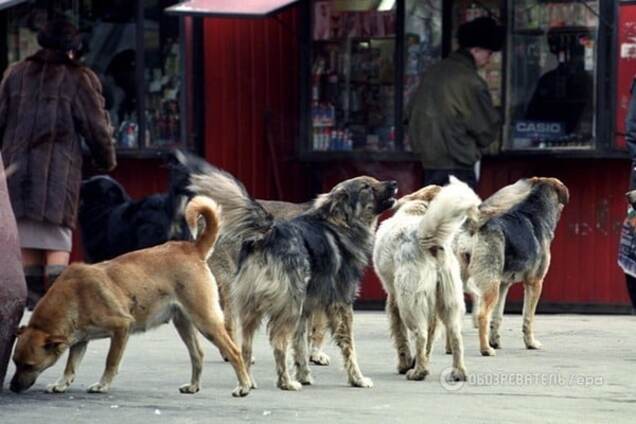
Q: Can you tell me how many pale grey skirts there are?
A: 1